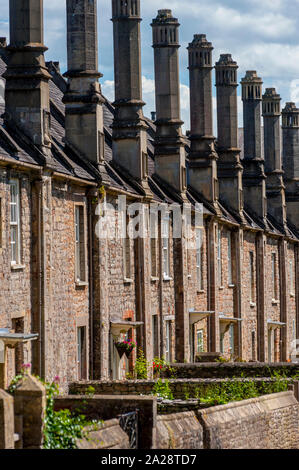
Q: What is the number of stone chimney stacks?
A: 9